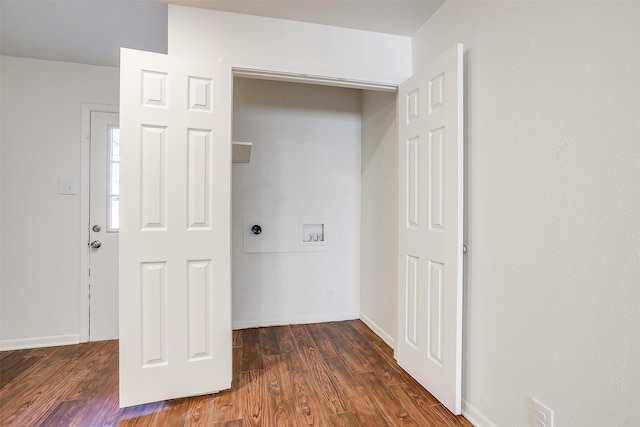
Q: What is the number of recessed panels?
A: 12